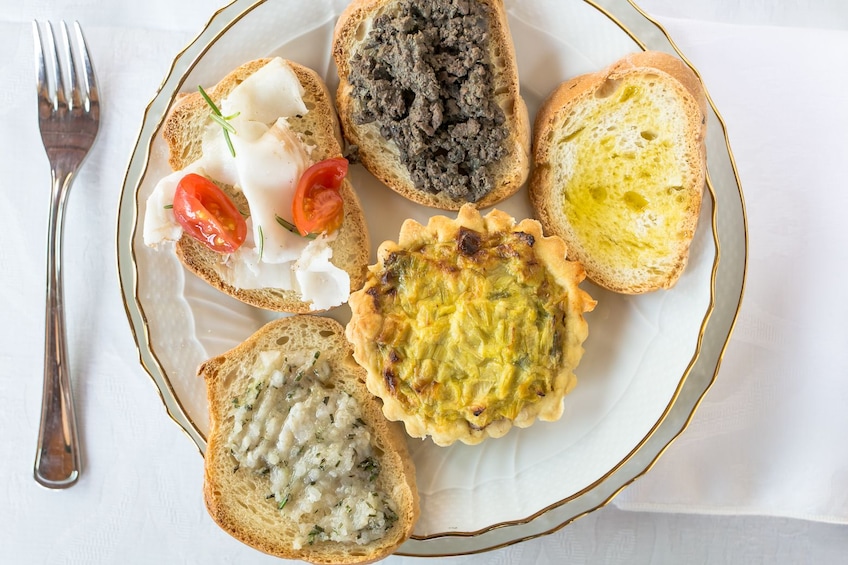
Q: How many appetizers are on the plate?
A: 5